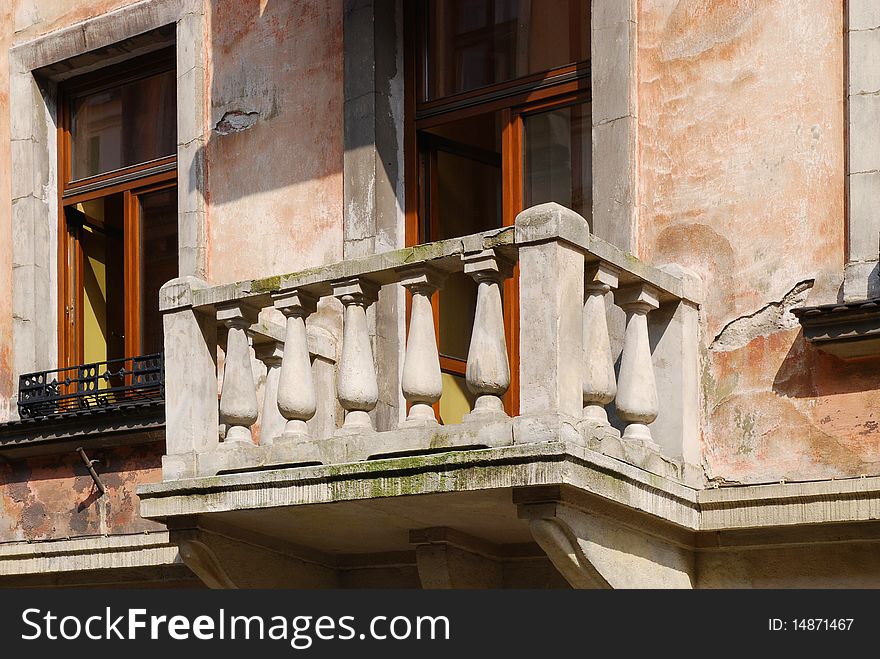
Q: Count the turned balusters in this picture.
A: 8